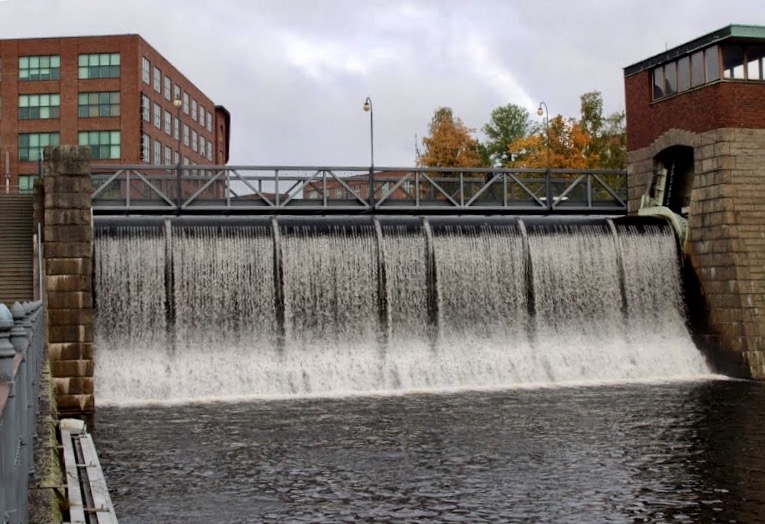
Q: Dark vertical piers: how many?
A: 6